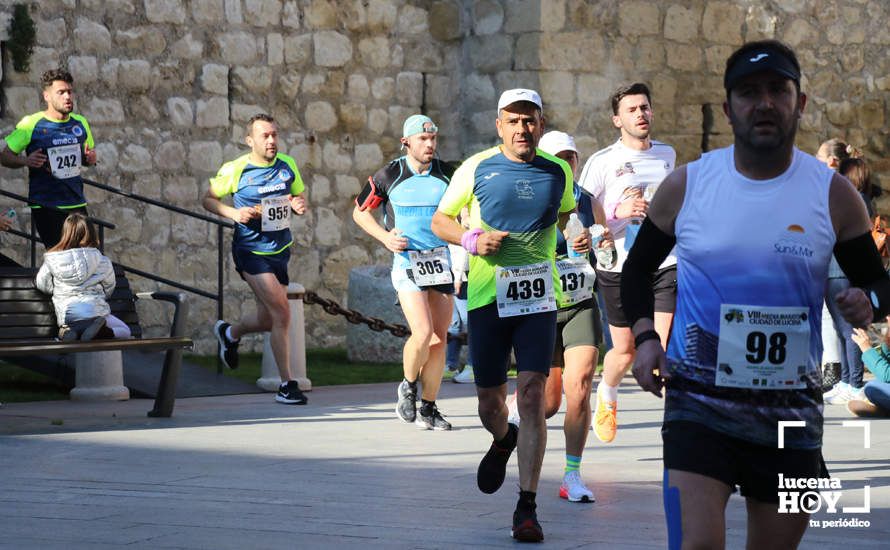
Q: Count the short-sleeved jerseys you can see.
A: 5